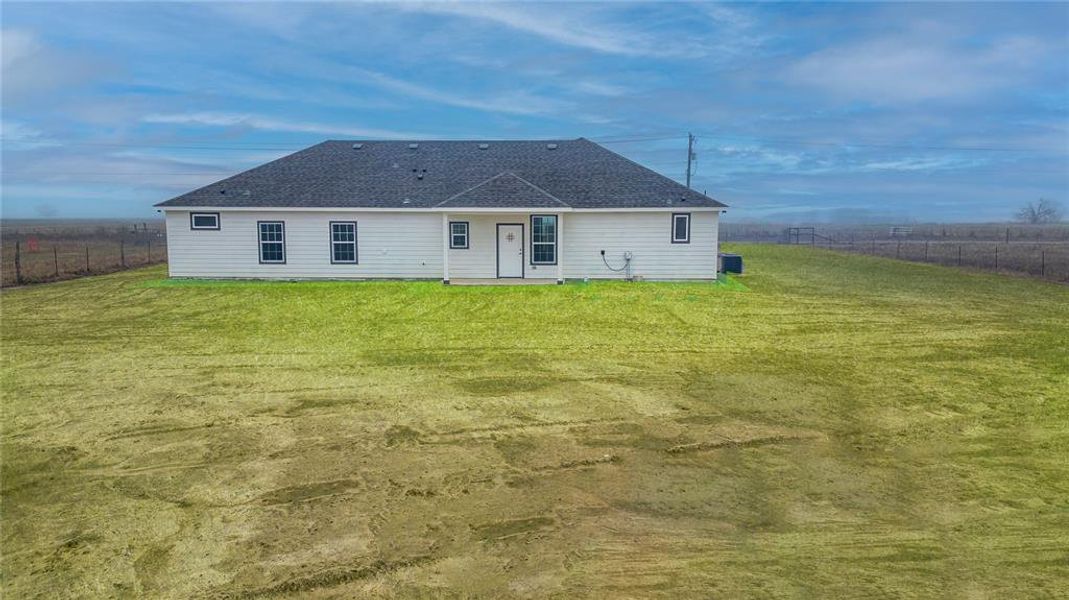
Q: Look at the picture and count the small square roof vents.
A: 4